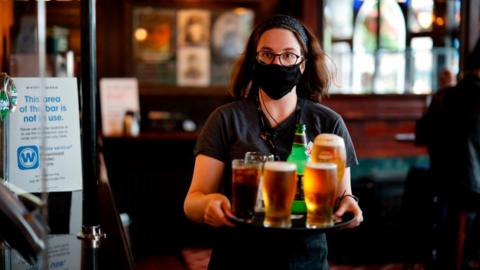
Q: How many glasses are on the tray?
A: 5